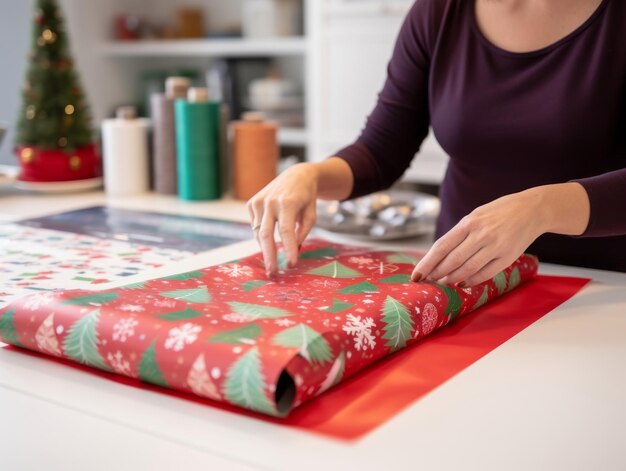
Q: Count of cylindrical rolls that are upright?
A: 4